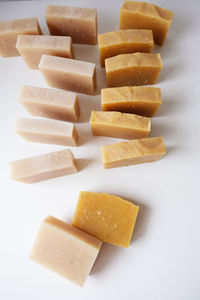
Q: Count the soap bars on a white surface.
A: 15